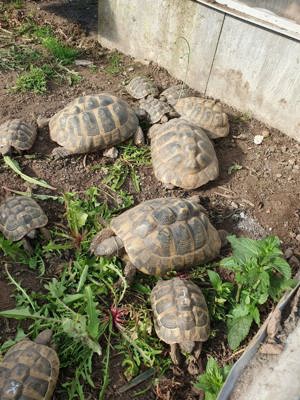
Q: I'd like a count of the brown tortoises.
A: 11